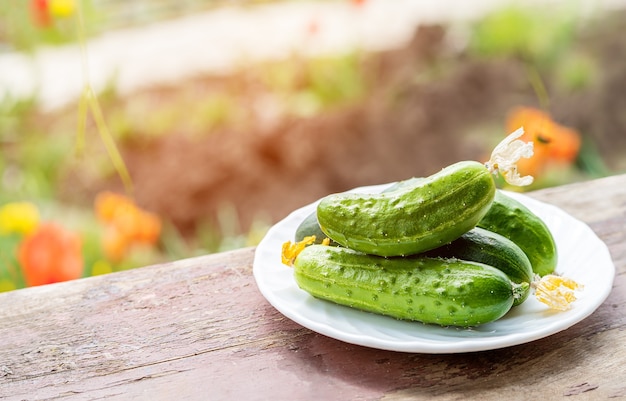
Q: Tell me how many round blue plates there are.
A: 0